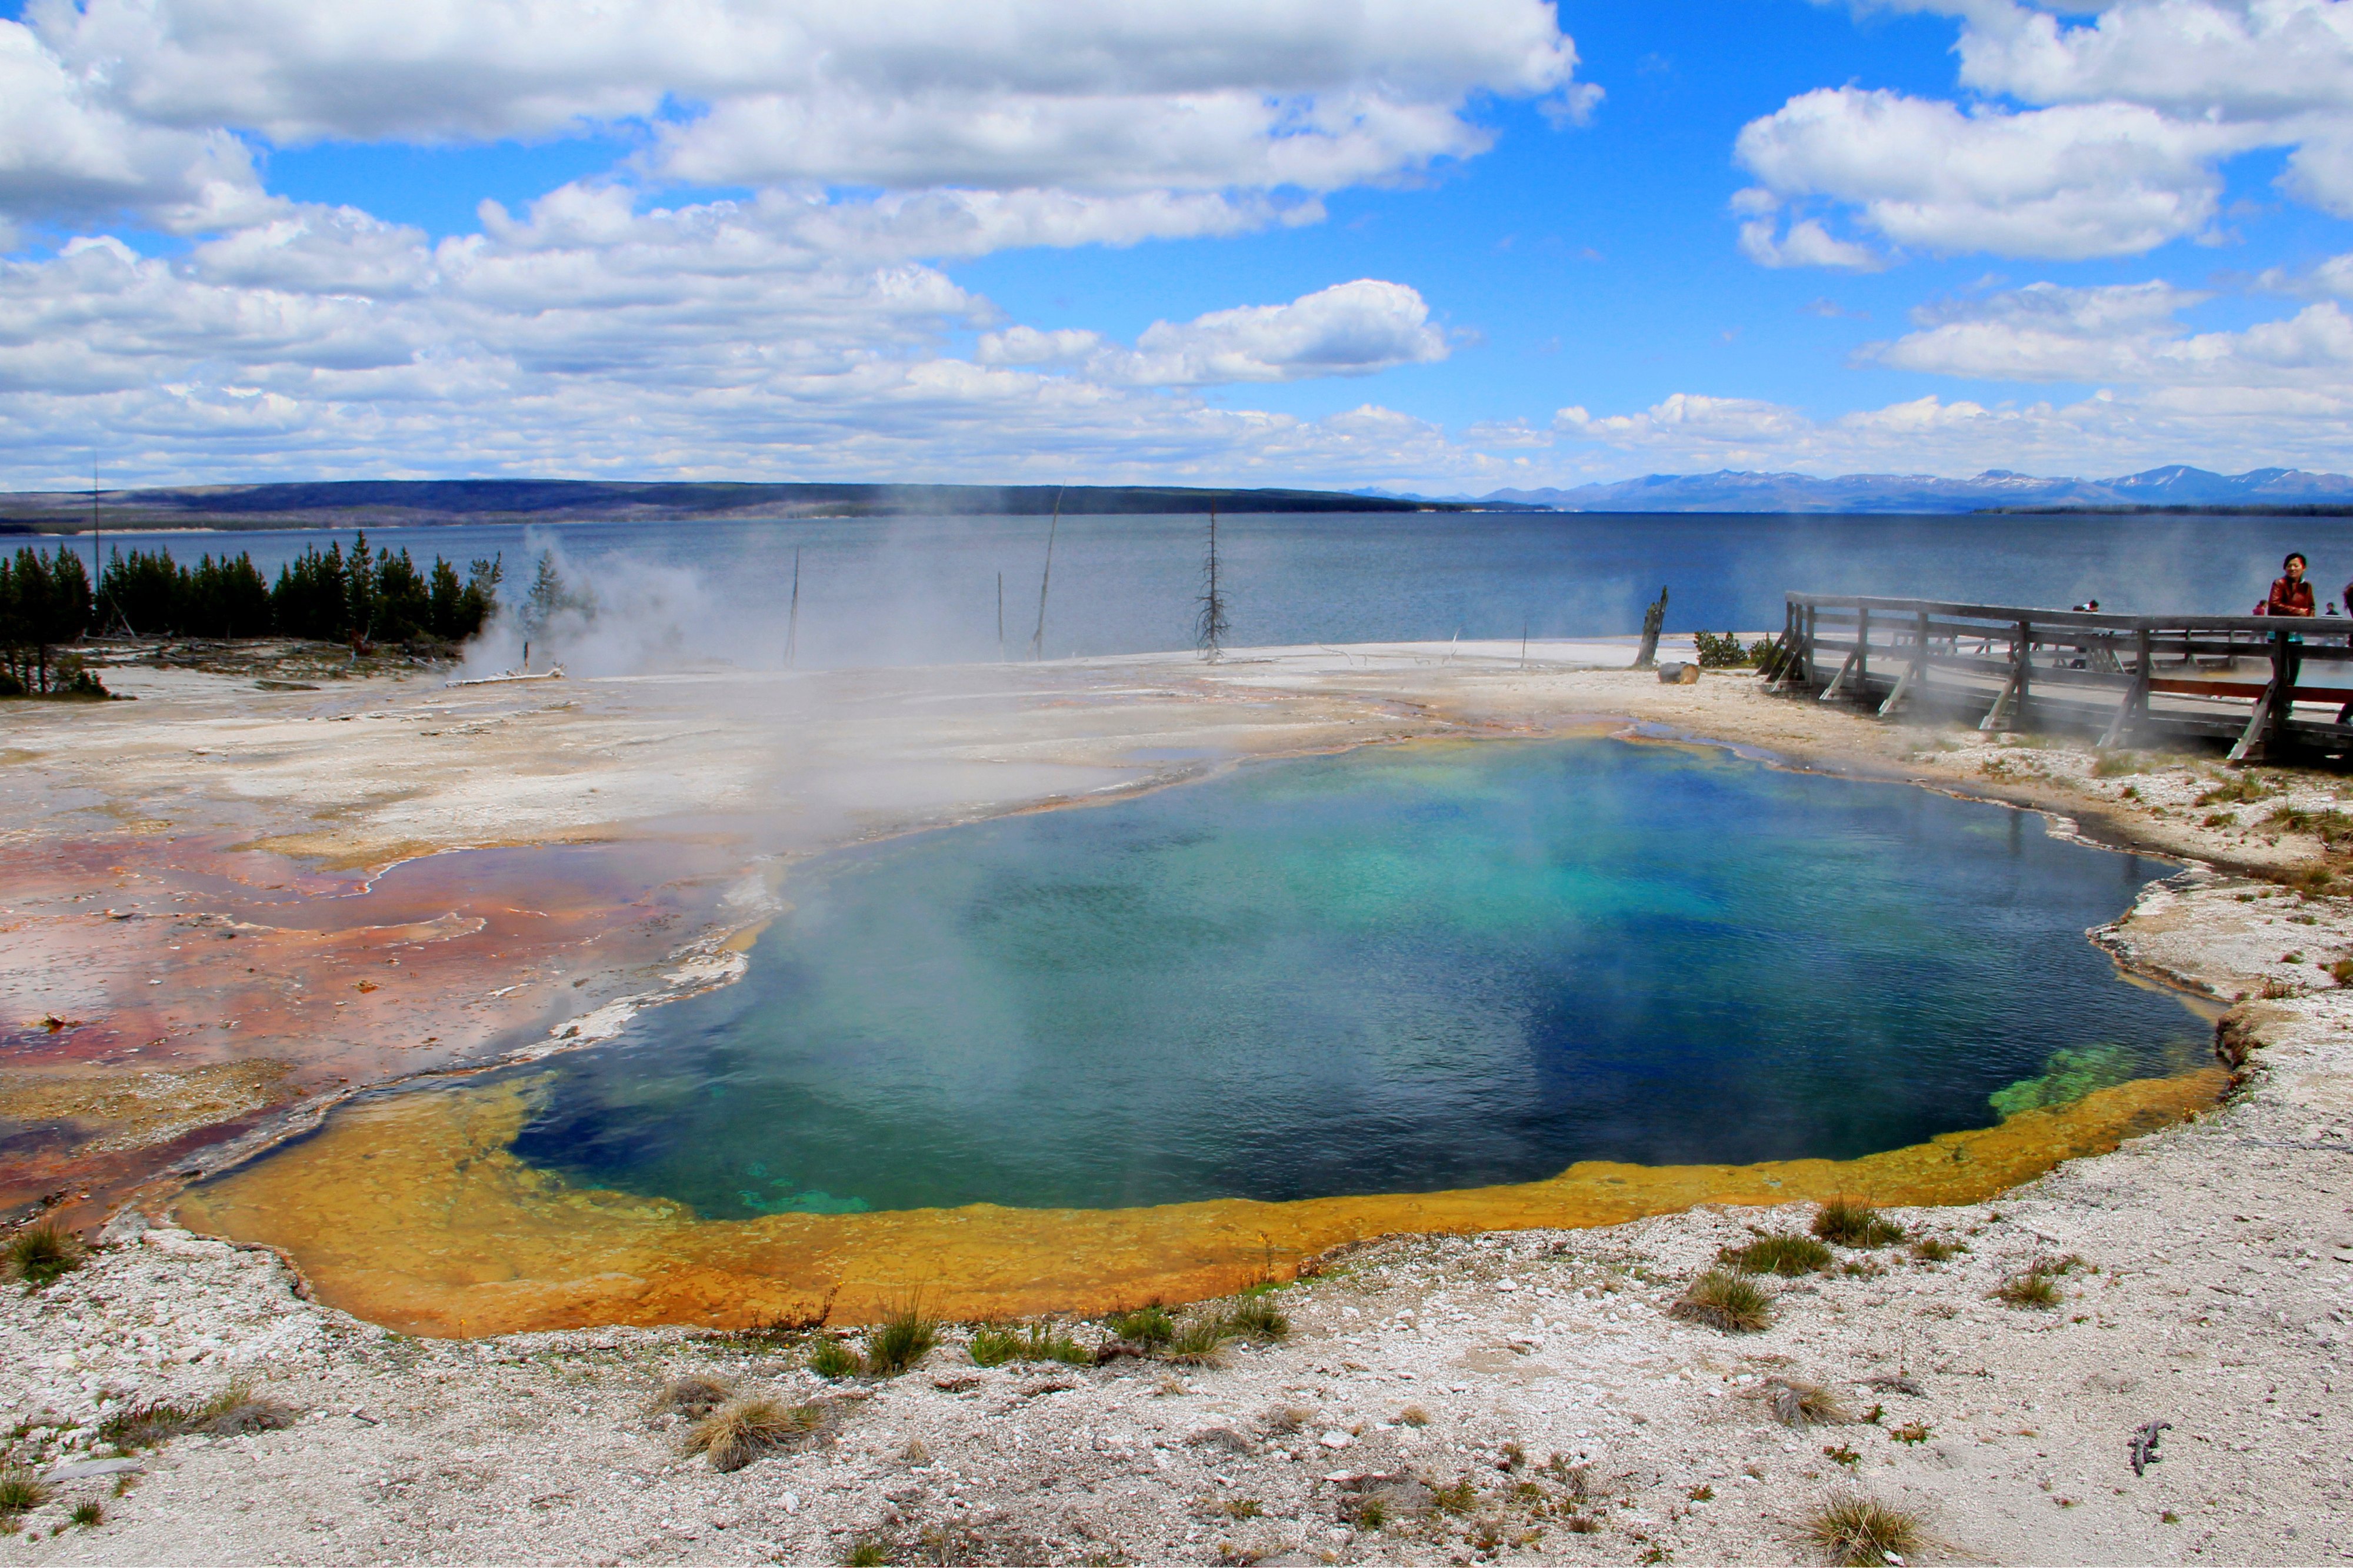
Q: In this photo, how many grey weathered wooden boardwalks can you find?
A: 1